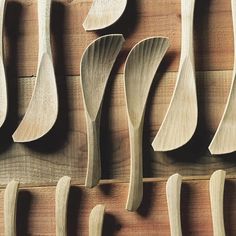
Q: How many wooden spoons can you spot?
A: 12